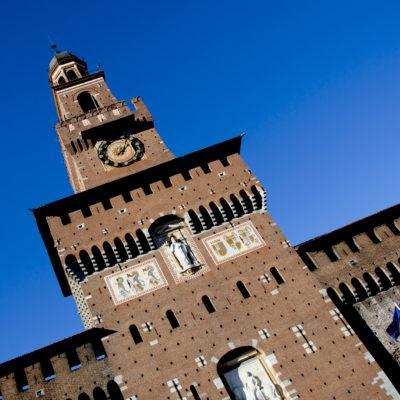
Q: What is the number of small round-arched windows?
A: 5